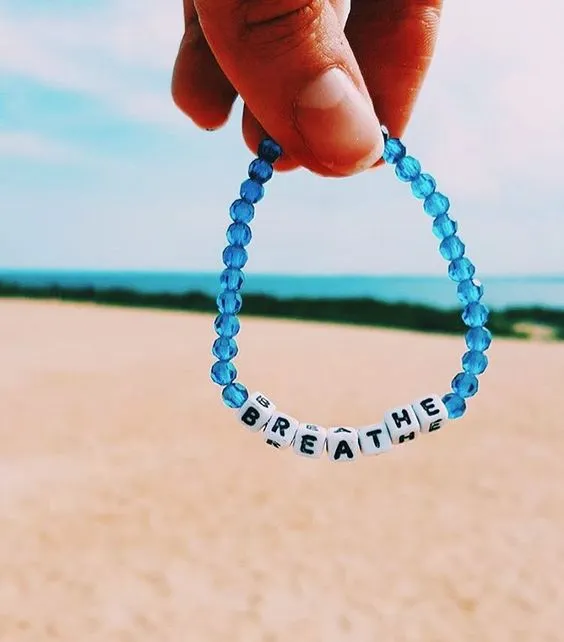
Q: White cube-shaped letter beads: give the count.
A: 7